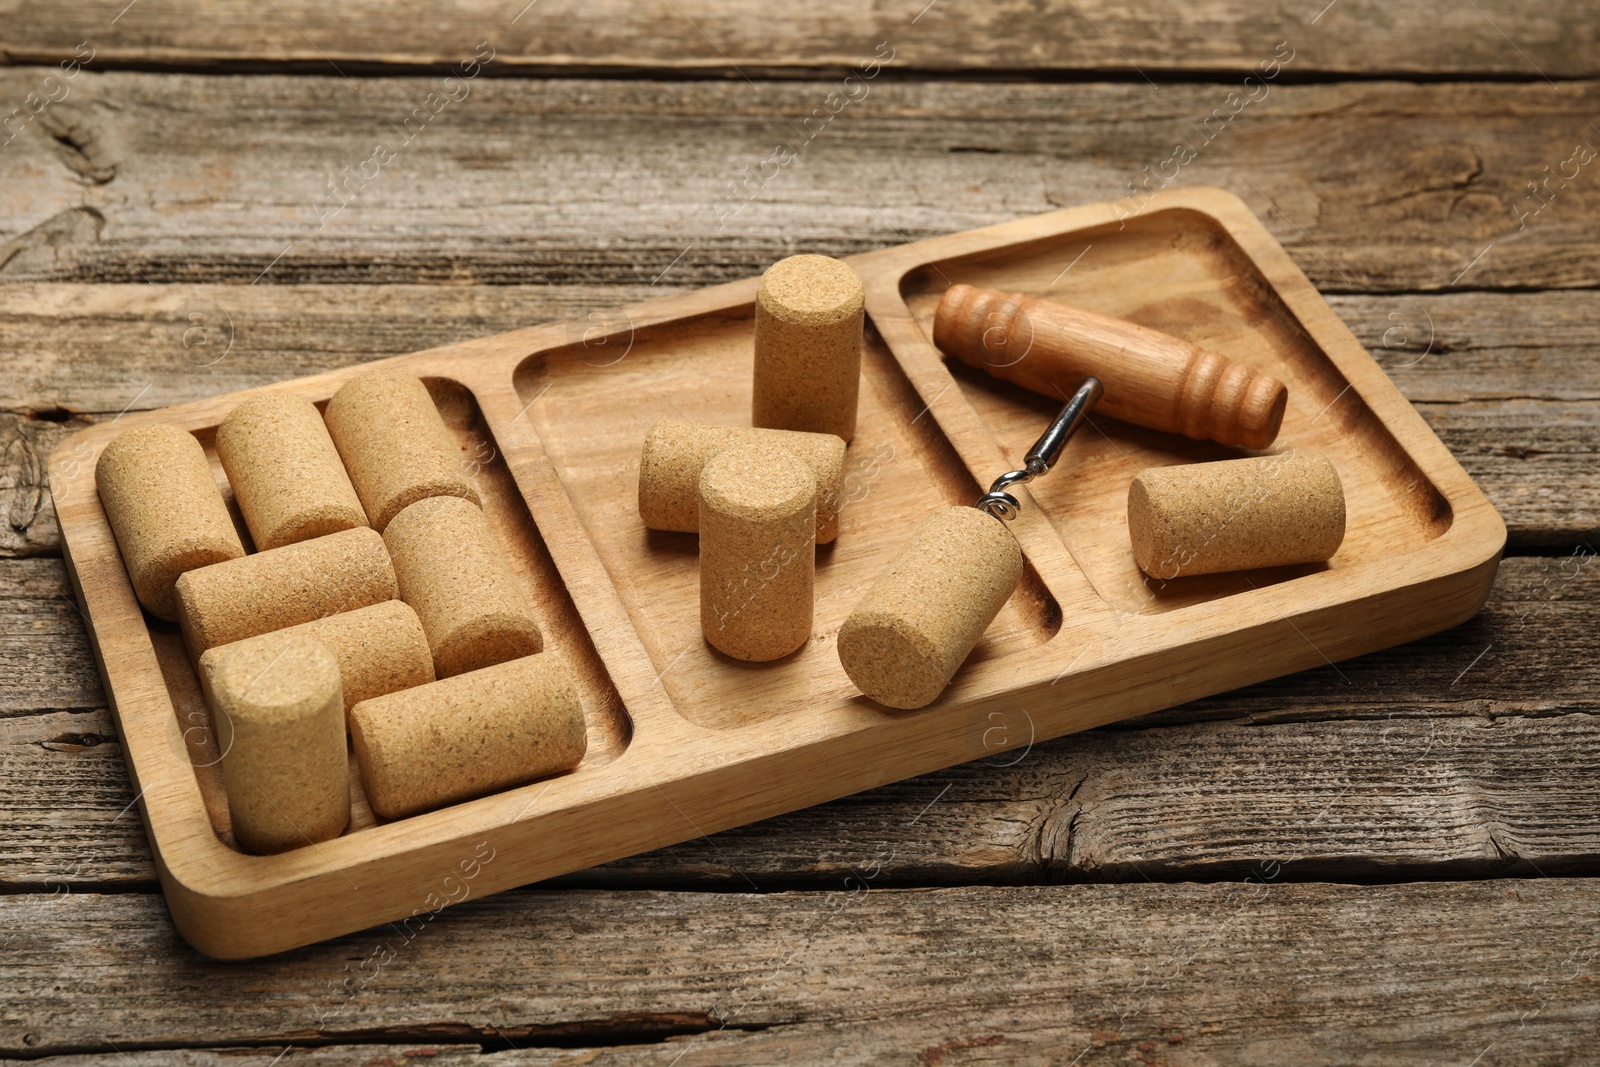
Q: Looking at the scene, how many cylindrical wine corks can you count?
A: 13